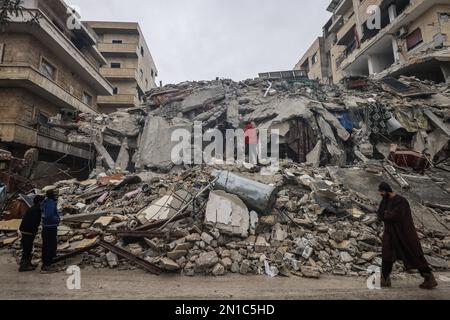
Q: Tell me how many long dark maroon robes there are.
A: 1